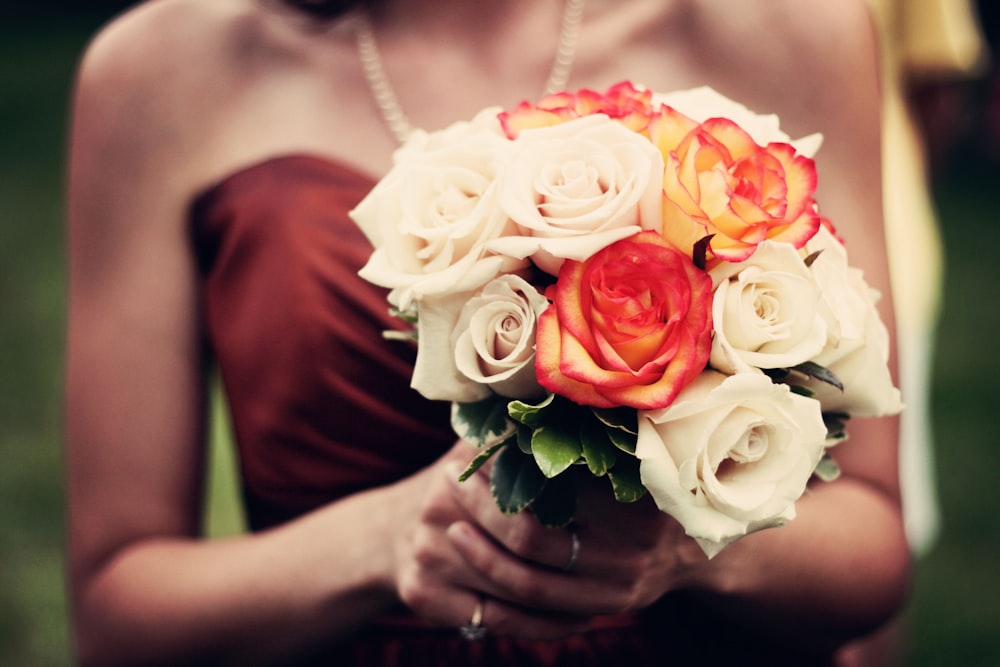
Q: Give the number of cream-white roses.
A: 7